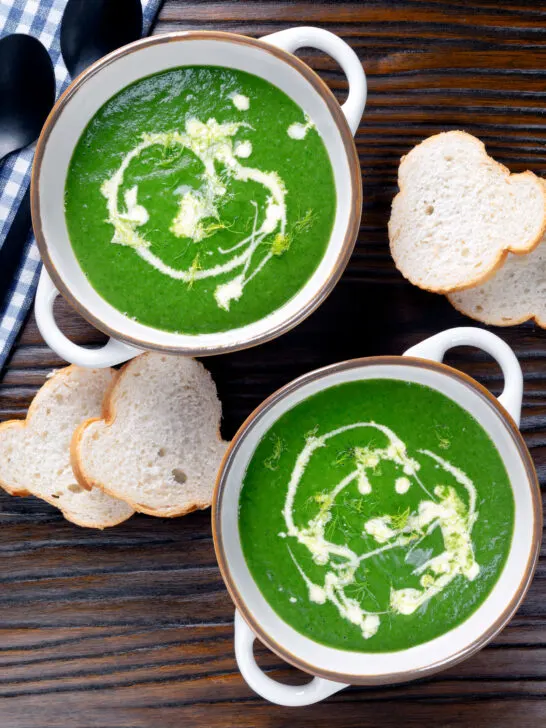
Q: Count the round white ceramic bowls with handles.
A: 2